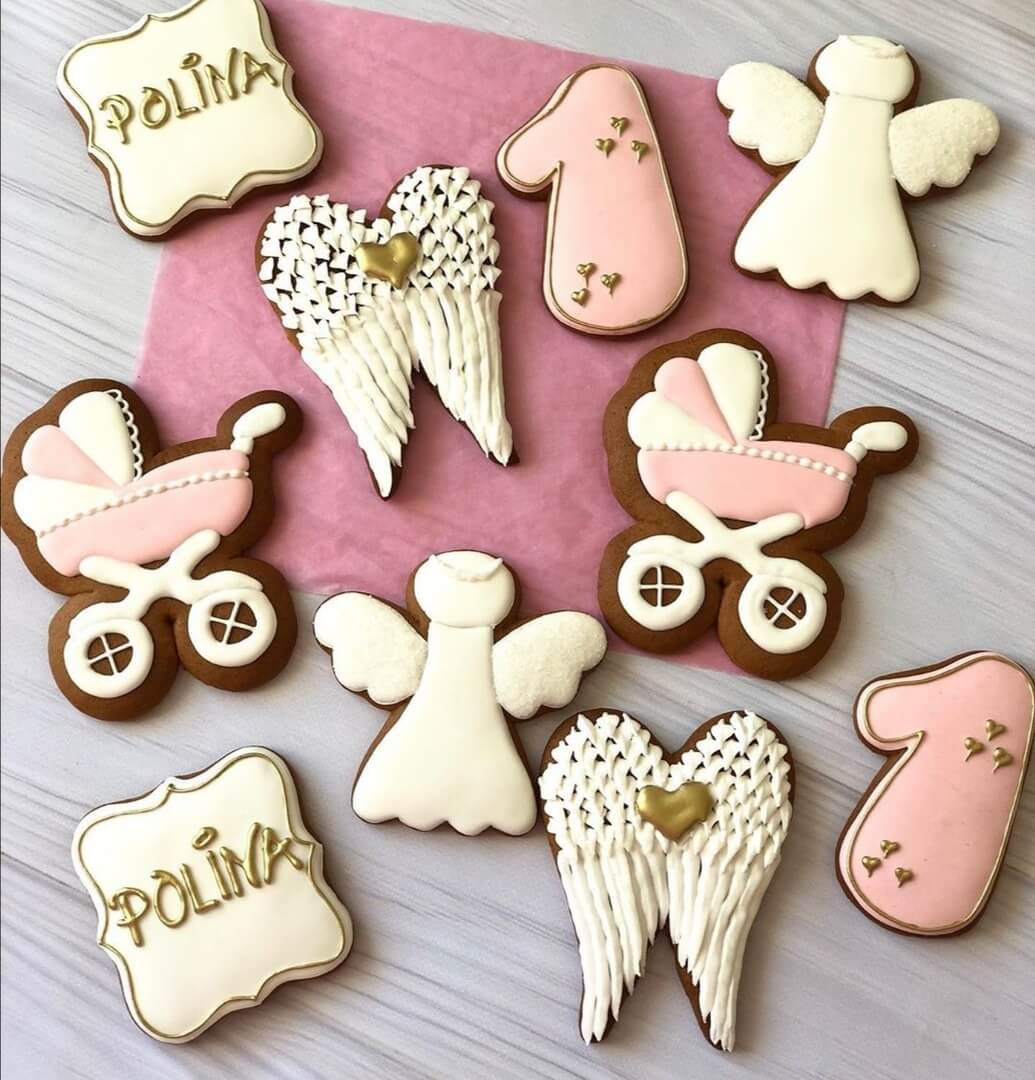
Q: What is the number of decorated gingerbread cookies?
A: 10